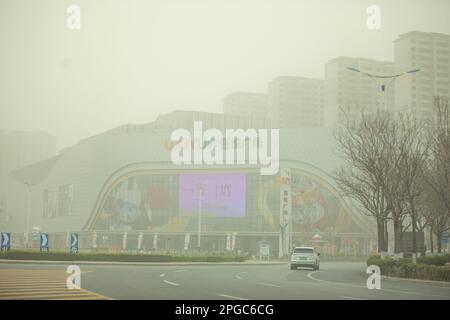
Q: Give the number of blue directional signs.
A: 3